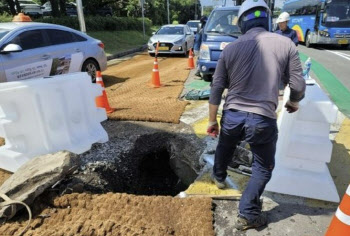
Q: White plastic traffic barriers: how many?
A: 2